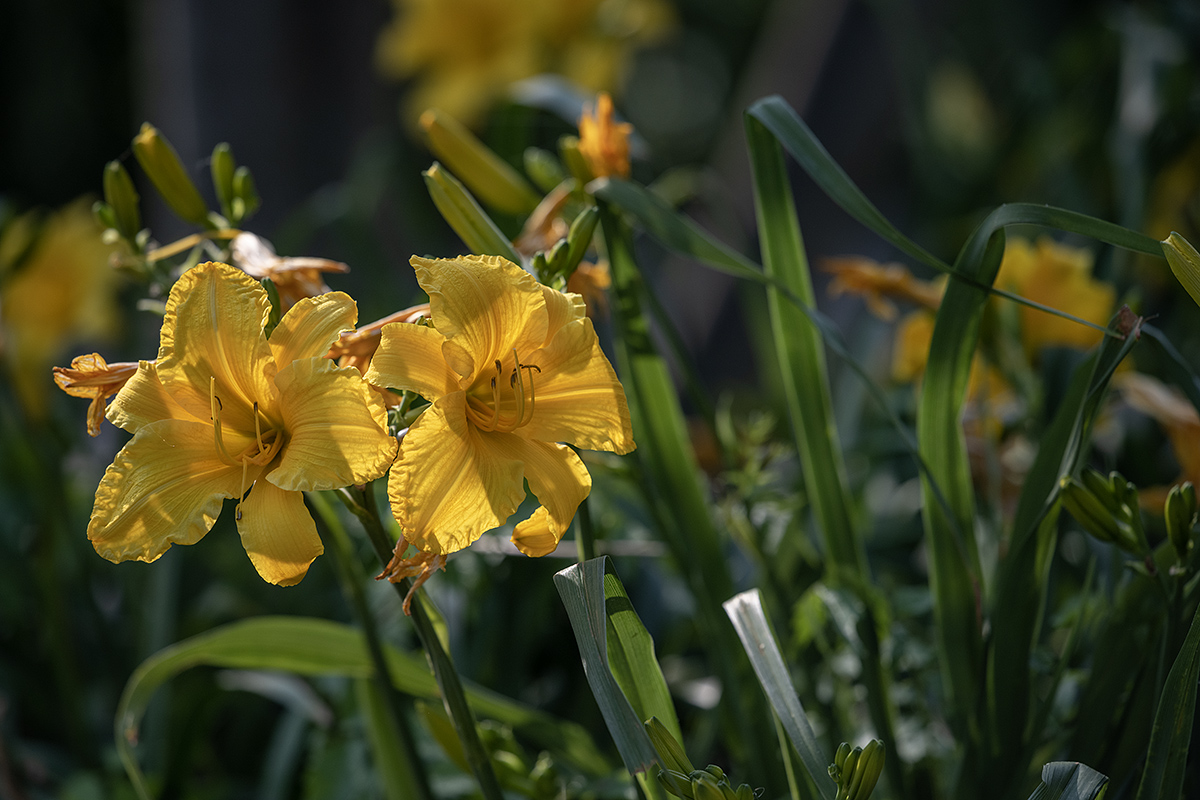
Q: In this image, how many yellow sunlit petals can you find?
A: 12